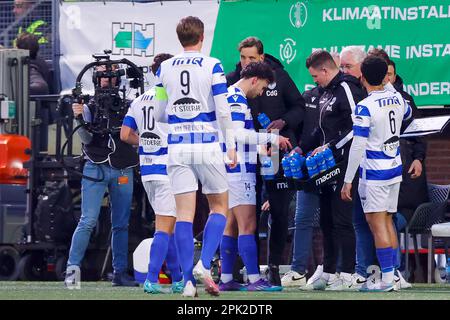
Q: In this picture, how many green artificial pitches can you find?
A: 1